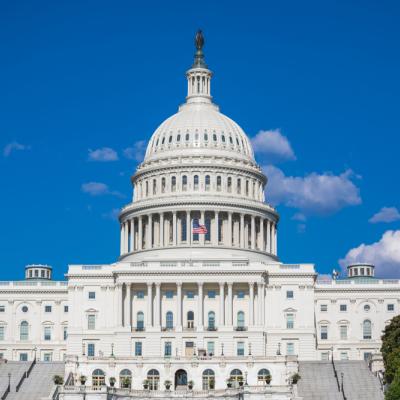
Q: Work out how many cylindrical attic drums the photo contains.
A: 2